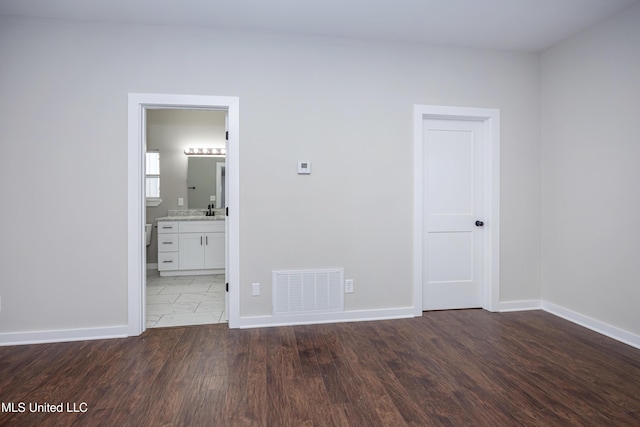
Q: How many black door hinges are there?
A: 3